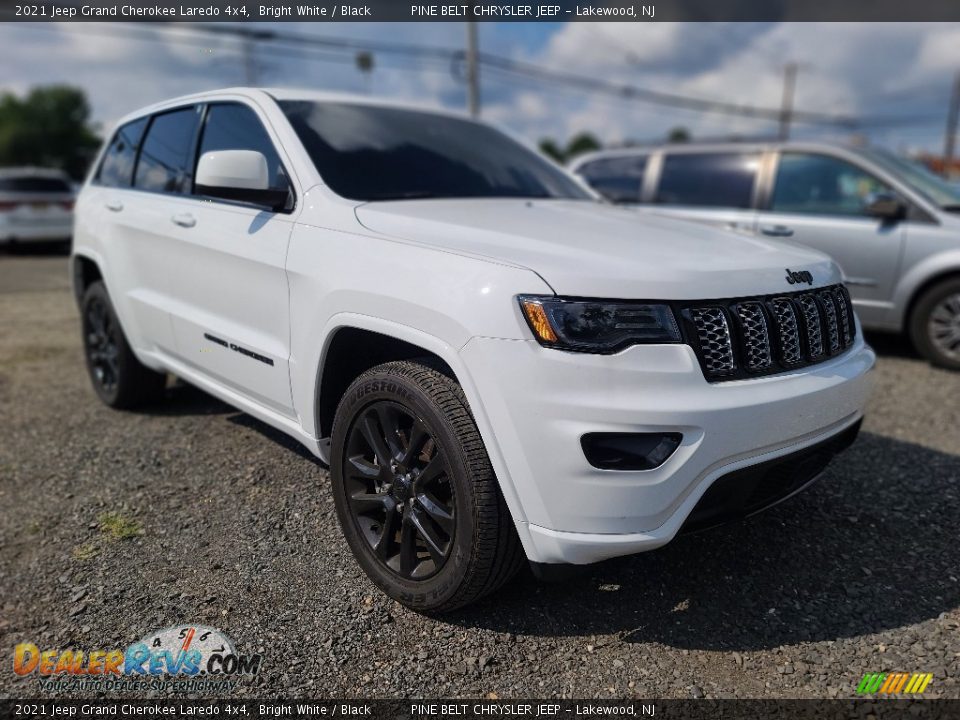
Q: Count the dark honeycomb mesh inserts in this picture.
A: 6